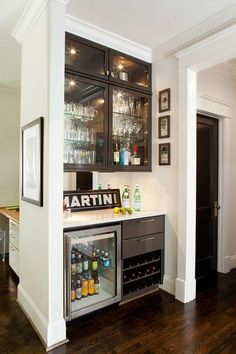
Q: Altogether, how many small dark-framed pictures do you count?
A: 3